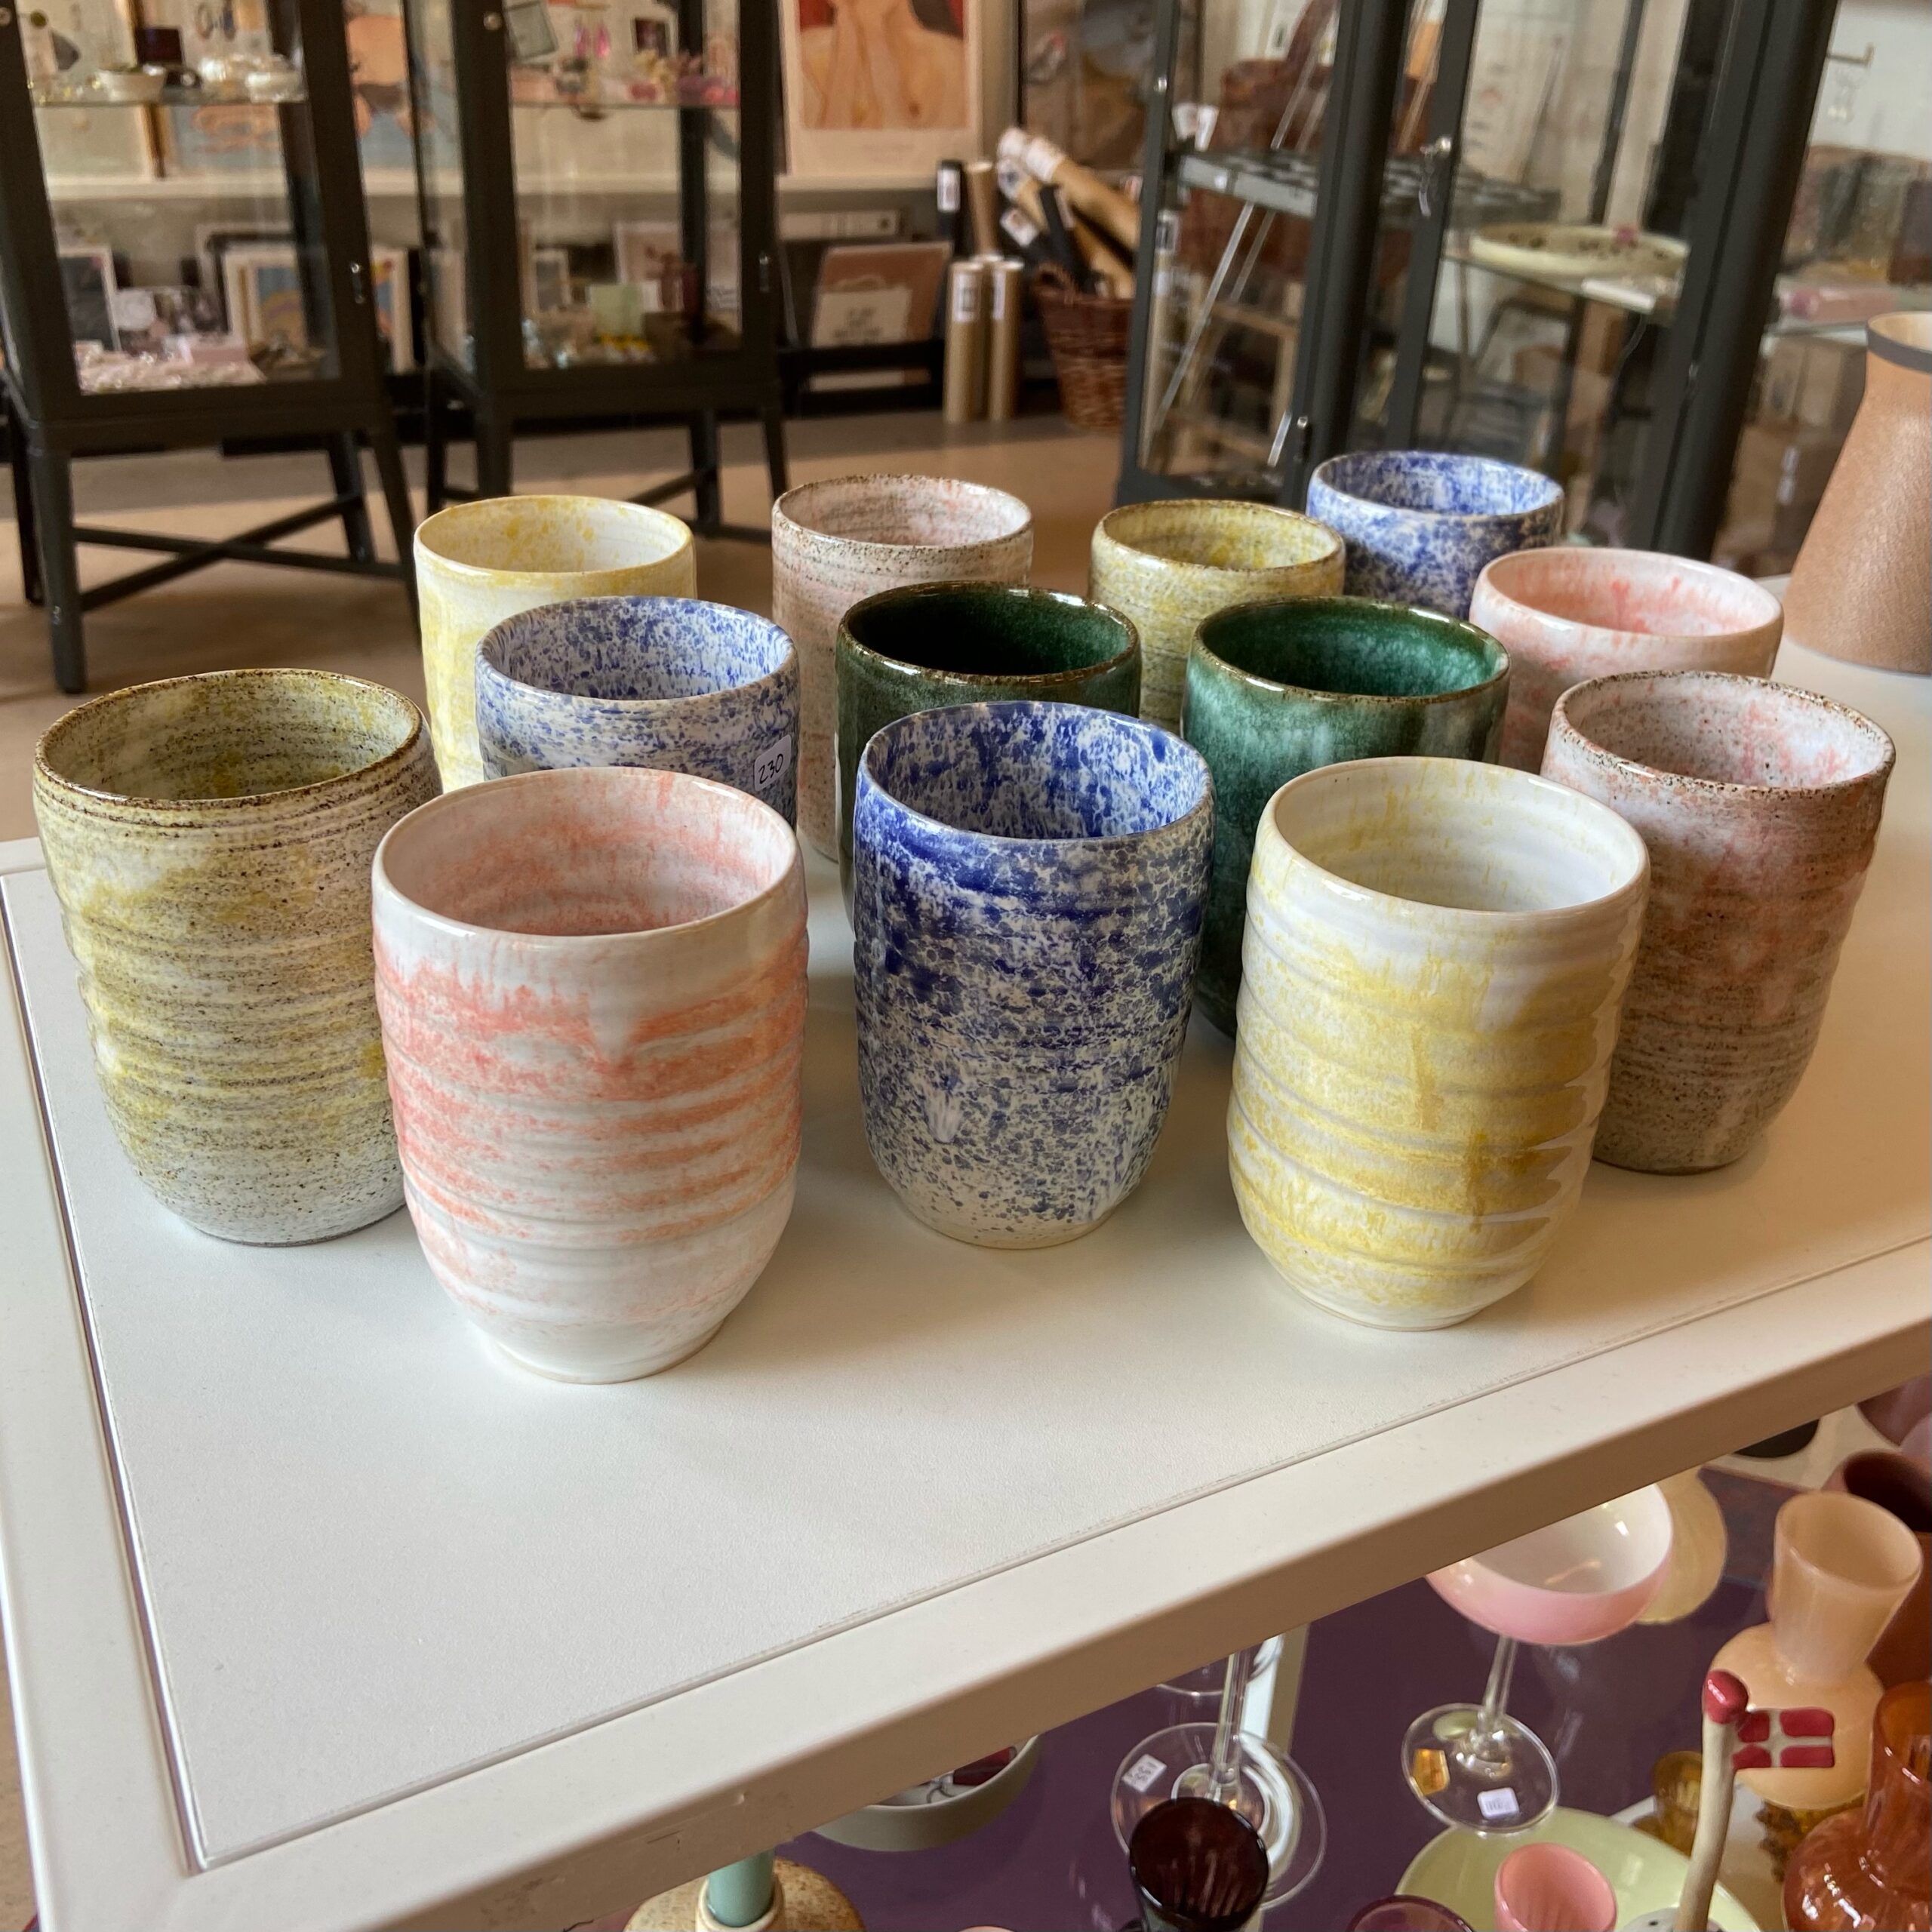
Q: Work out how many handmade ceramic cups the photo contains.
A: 13